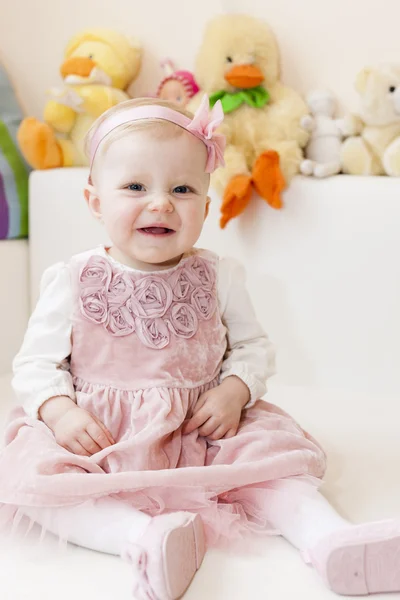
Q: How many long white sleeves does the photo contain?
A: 2